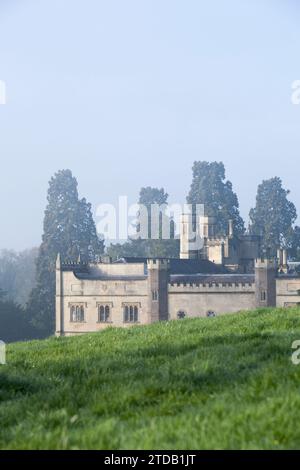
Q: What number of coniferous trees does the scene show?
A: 4